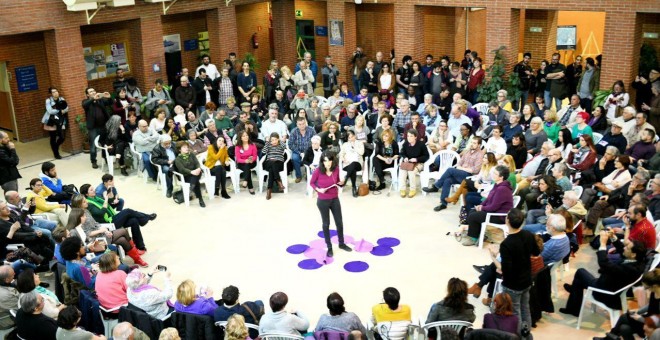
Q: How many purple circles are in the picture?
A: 6